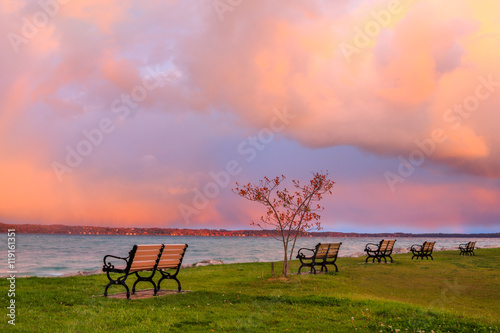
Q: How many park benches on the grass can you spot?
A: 5